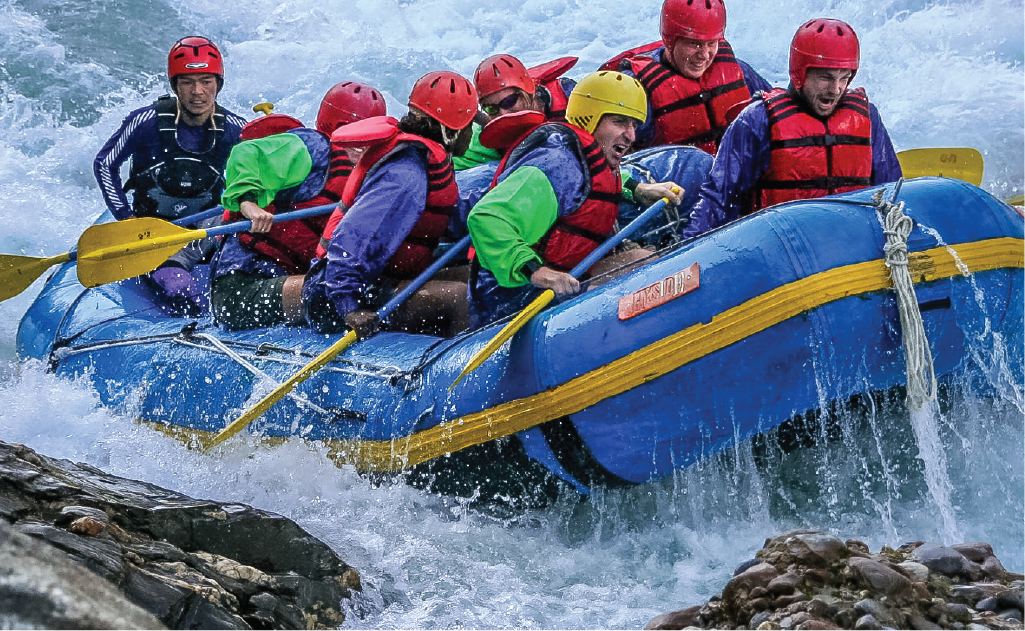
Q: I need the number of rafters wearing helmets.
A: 7